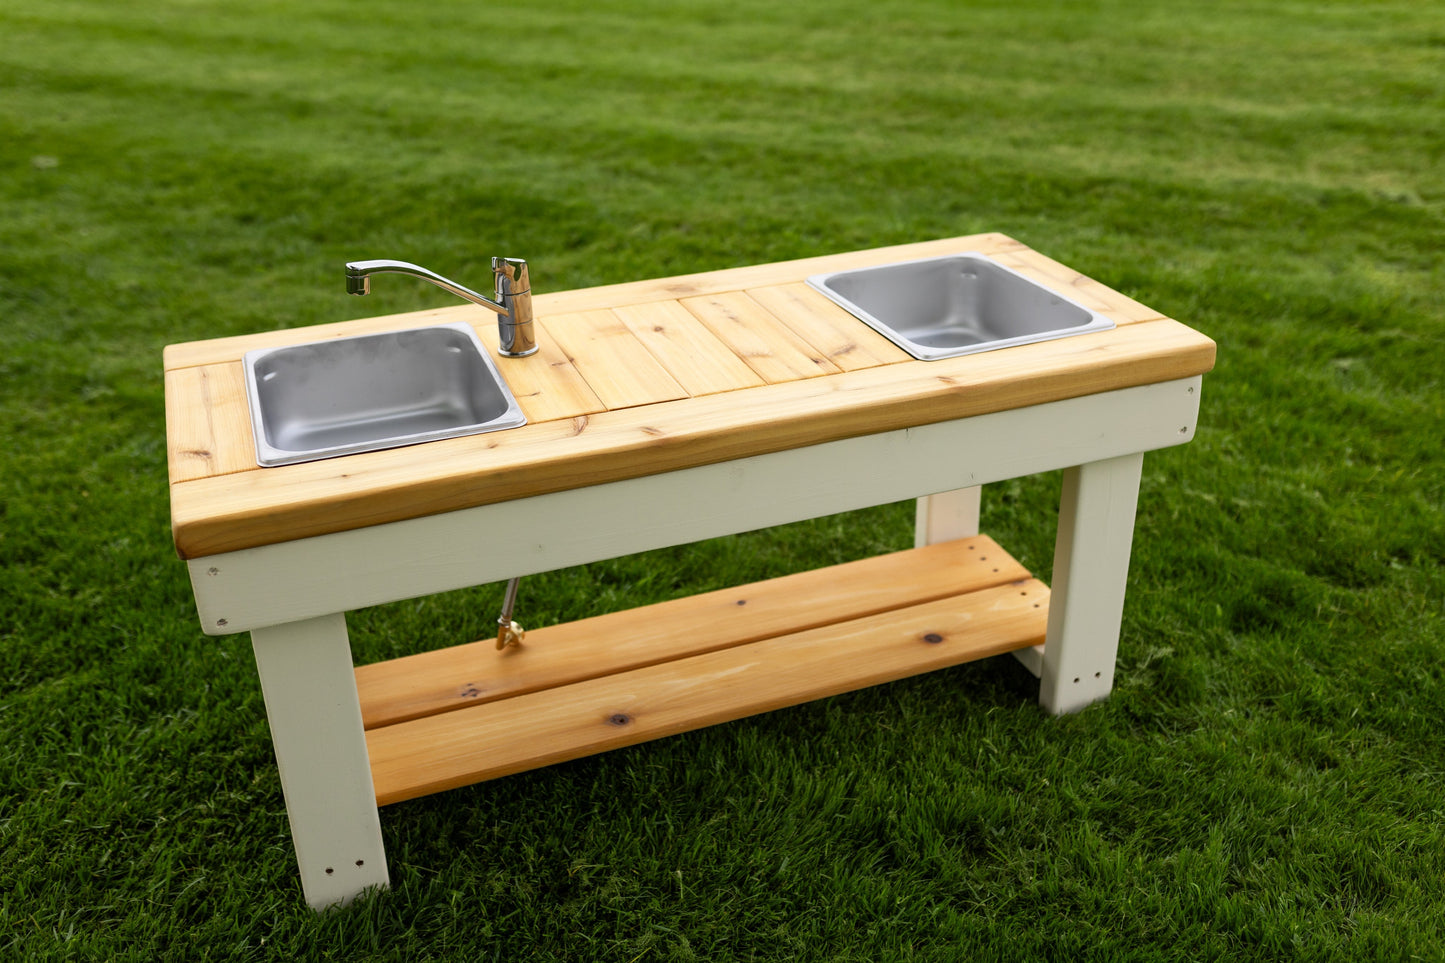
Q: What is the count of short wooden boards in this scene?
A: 7